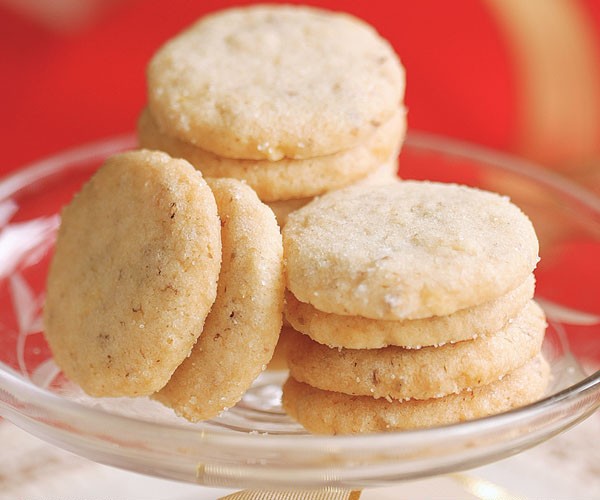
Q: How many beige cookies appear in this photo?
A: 9